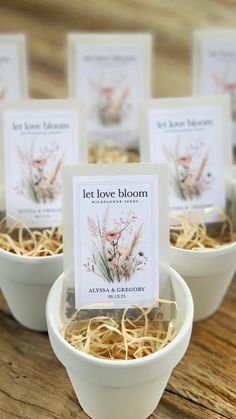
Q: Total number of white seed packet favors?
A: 6